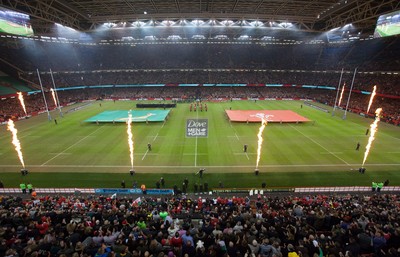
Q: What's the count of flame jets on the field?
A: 8